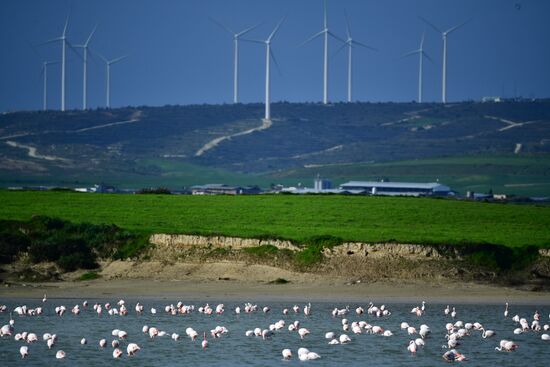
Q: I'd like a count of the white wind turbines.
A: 10